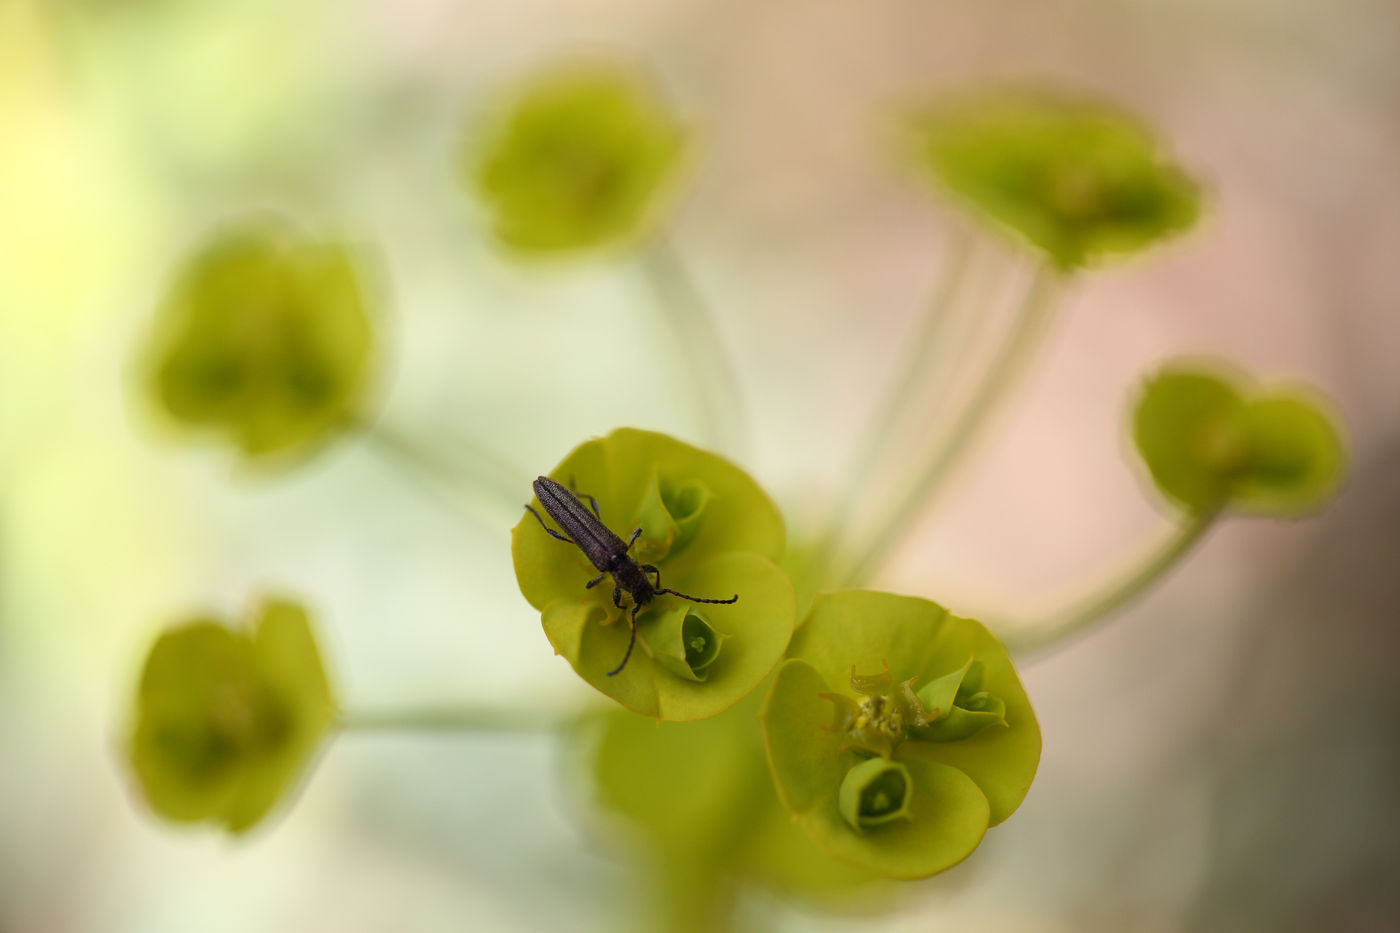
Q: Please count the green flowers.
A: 7